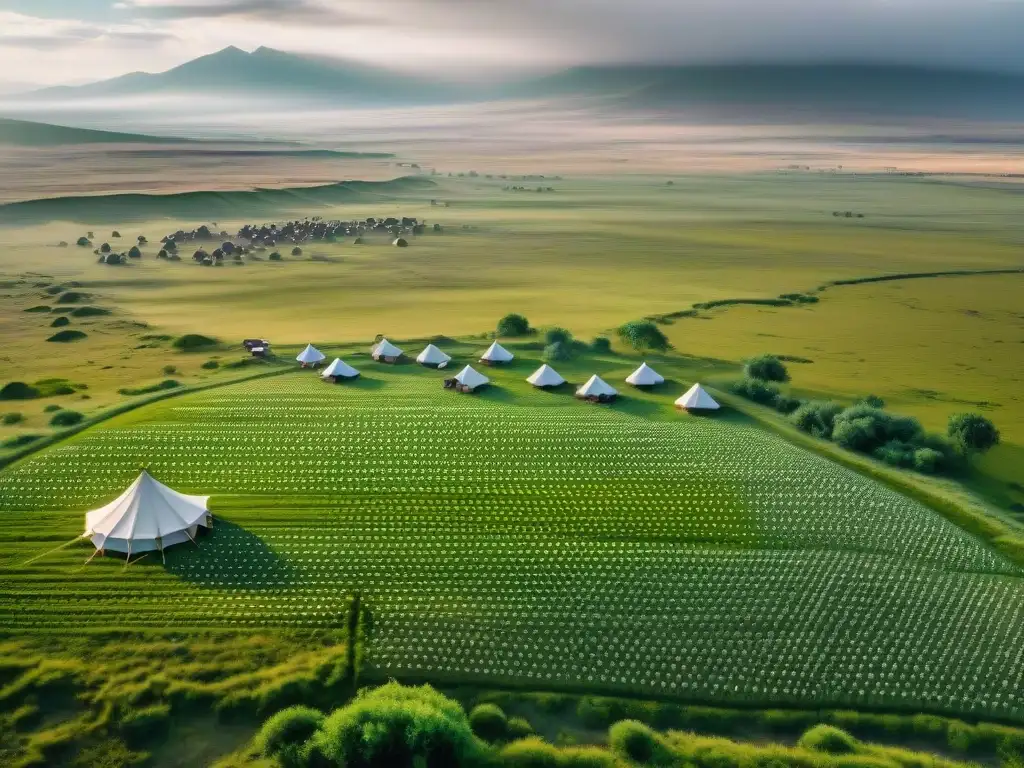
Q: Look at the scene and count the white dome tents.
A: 11